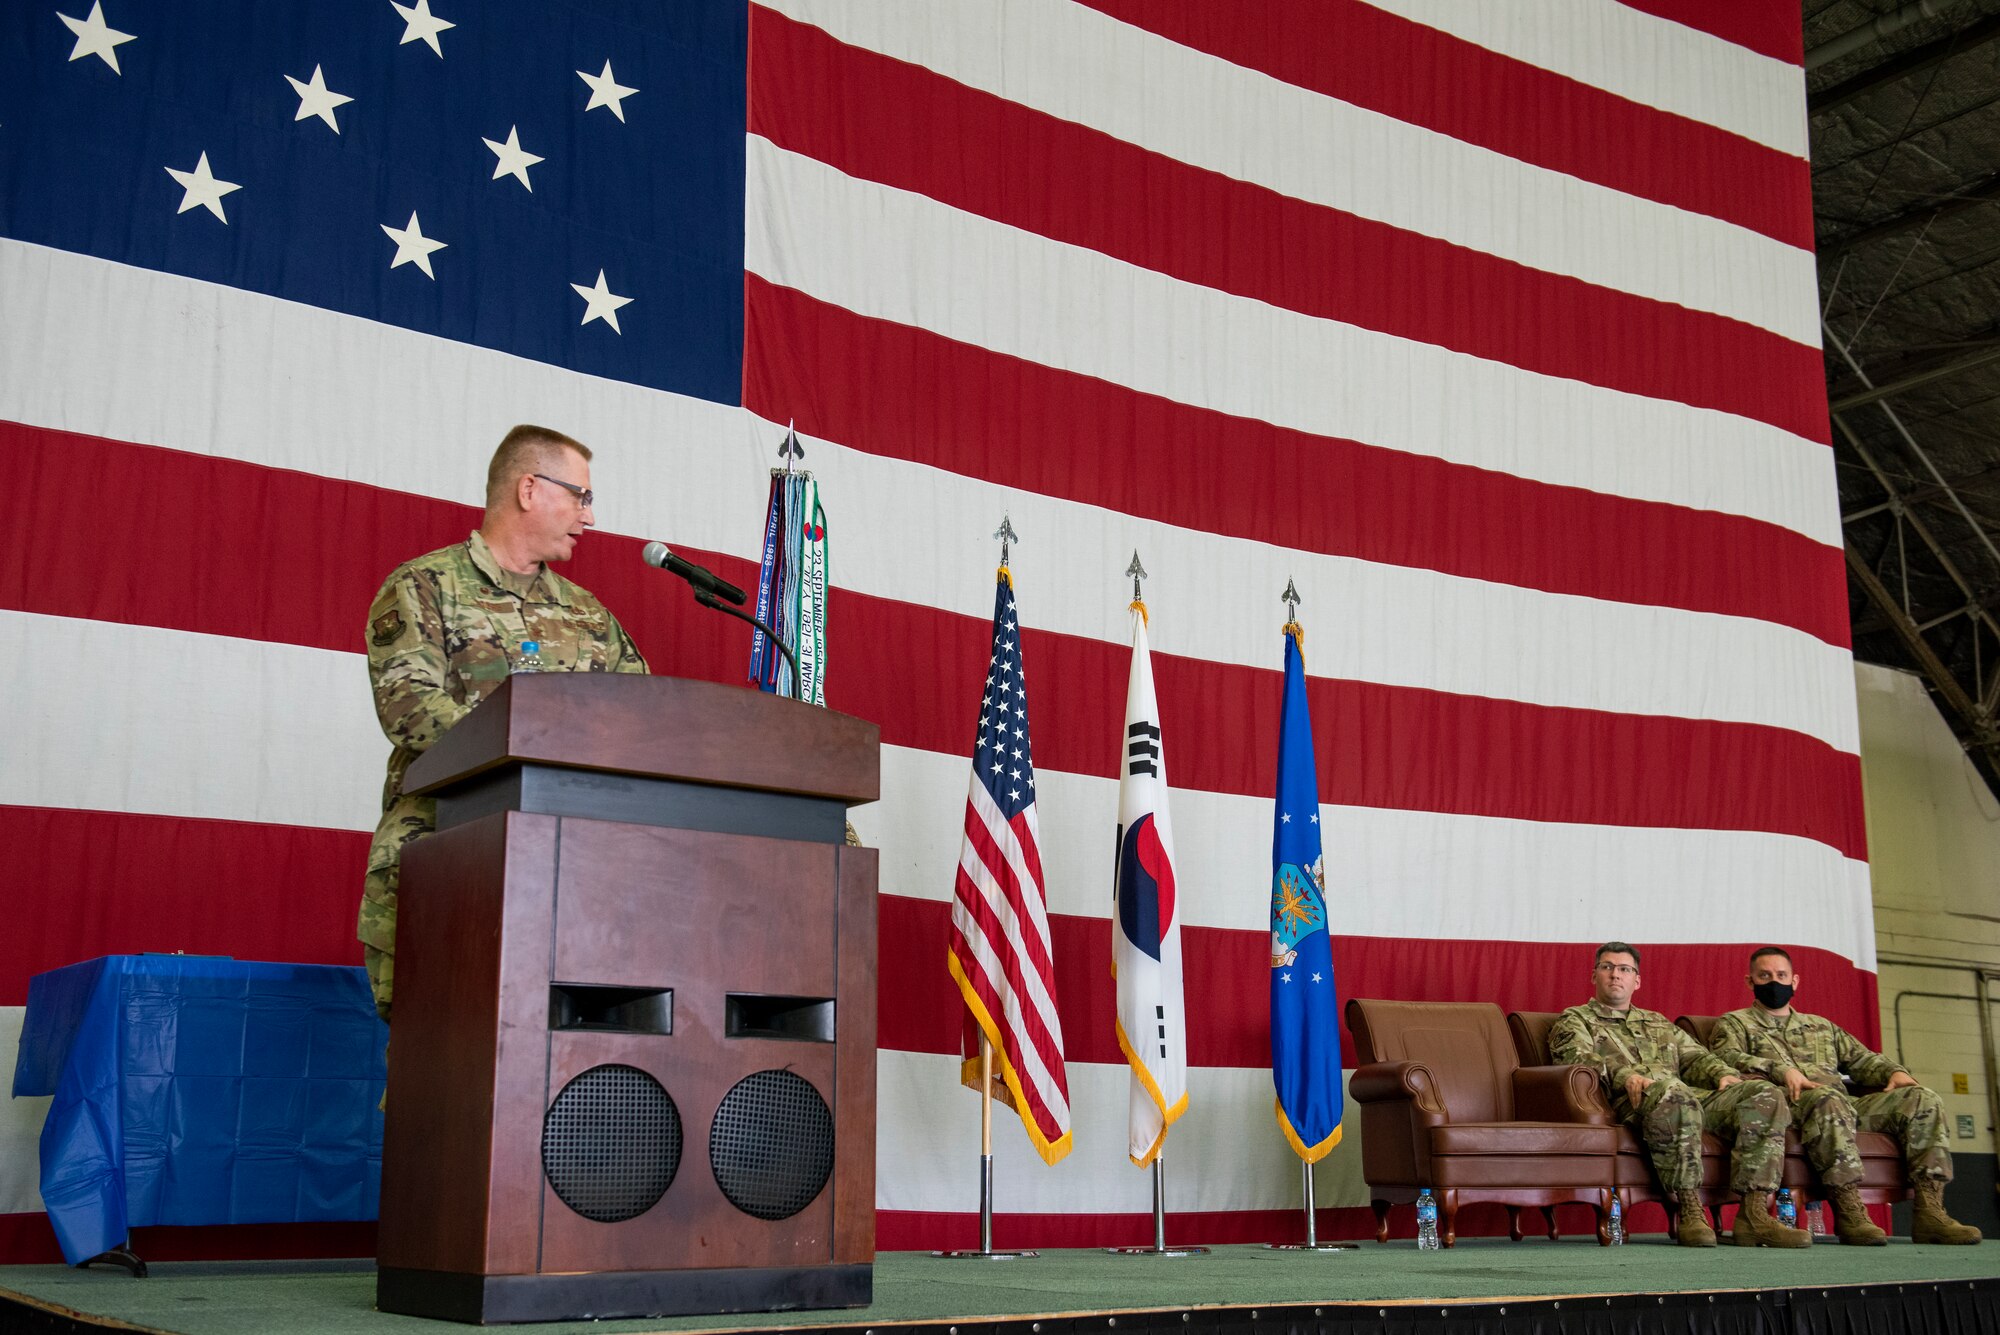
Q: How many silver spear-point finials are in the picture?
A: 4